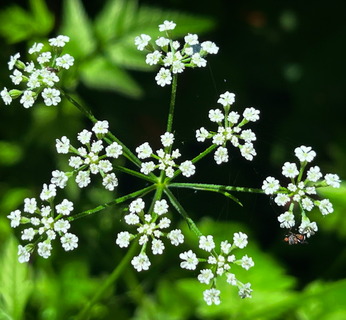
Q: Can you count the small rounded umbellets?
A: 9